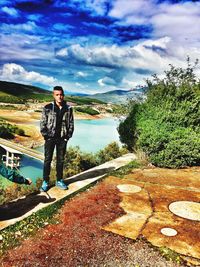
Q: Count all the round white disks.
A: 3